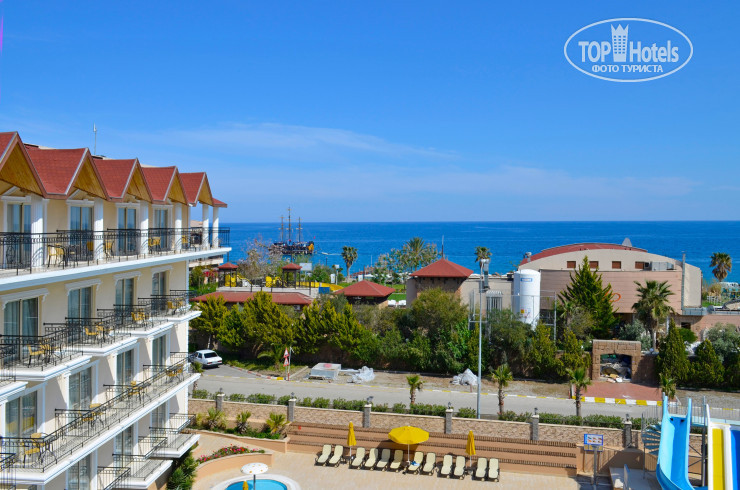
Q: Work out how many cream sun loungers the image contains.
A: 12